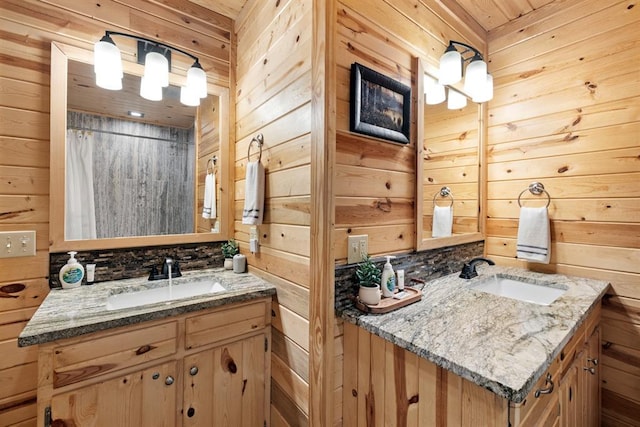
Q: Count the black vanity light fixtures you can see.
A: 2